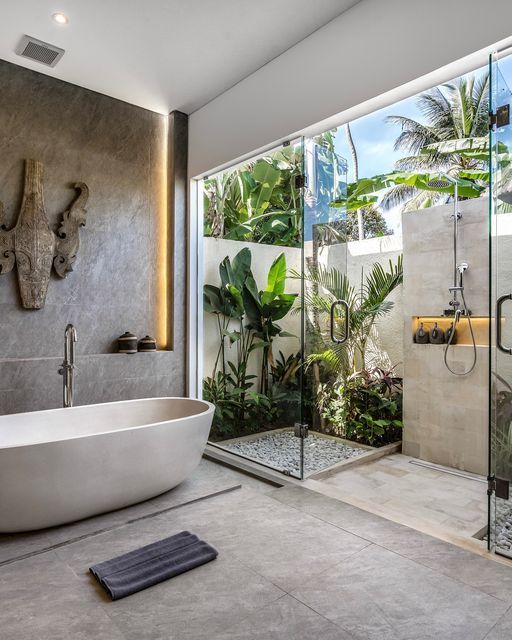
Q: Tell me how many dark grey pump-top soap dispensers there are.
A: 3